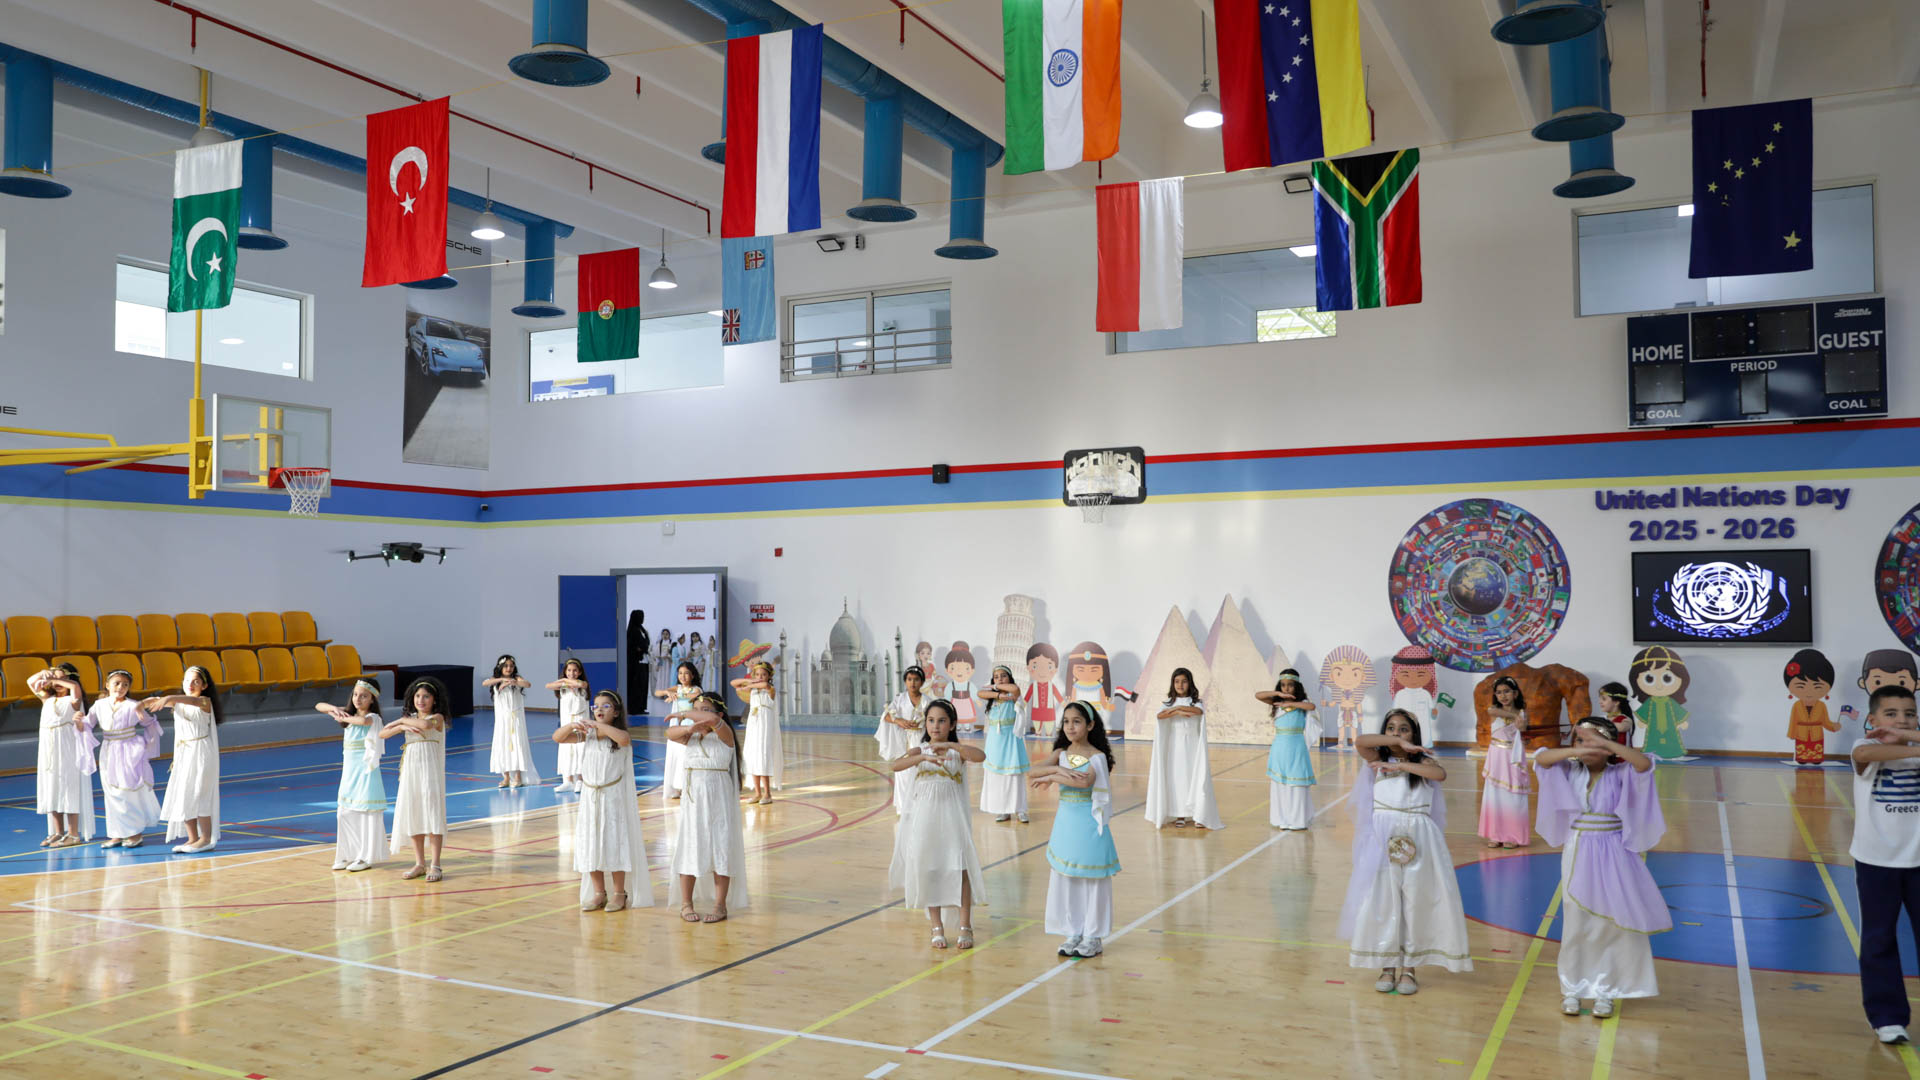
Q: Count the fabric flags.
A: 10